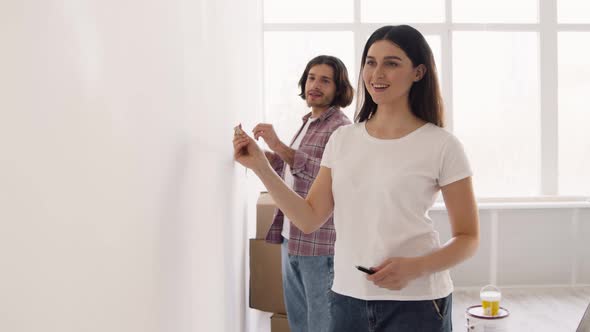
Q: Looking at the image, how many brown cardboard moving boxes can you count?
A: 3